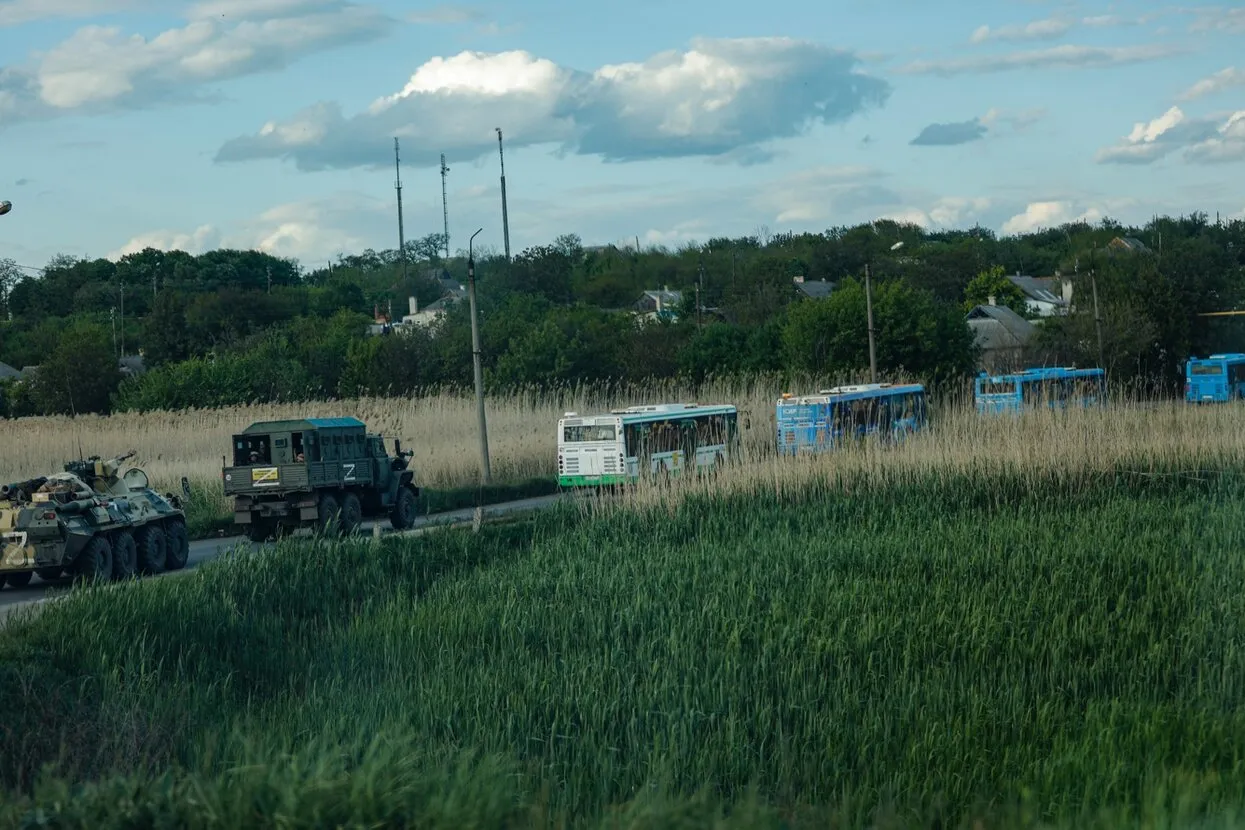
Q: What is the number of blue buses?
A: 3